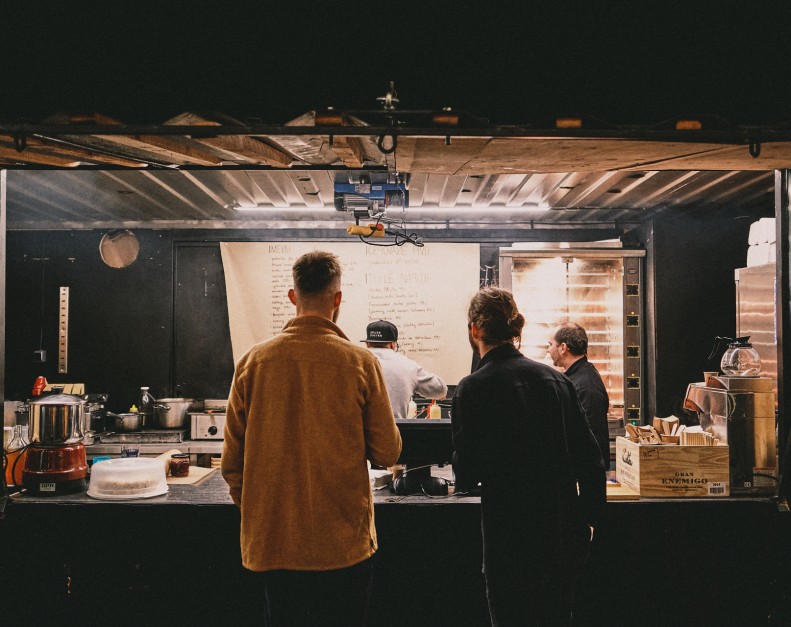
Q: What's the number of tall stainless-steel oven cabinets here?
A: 1